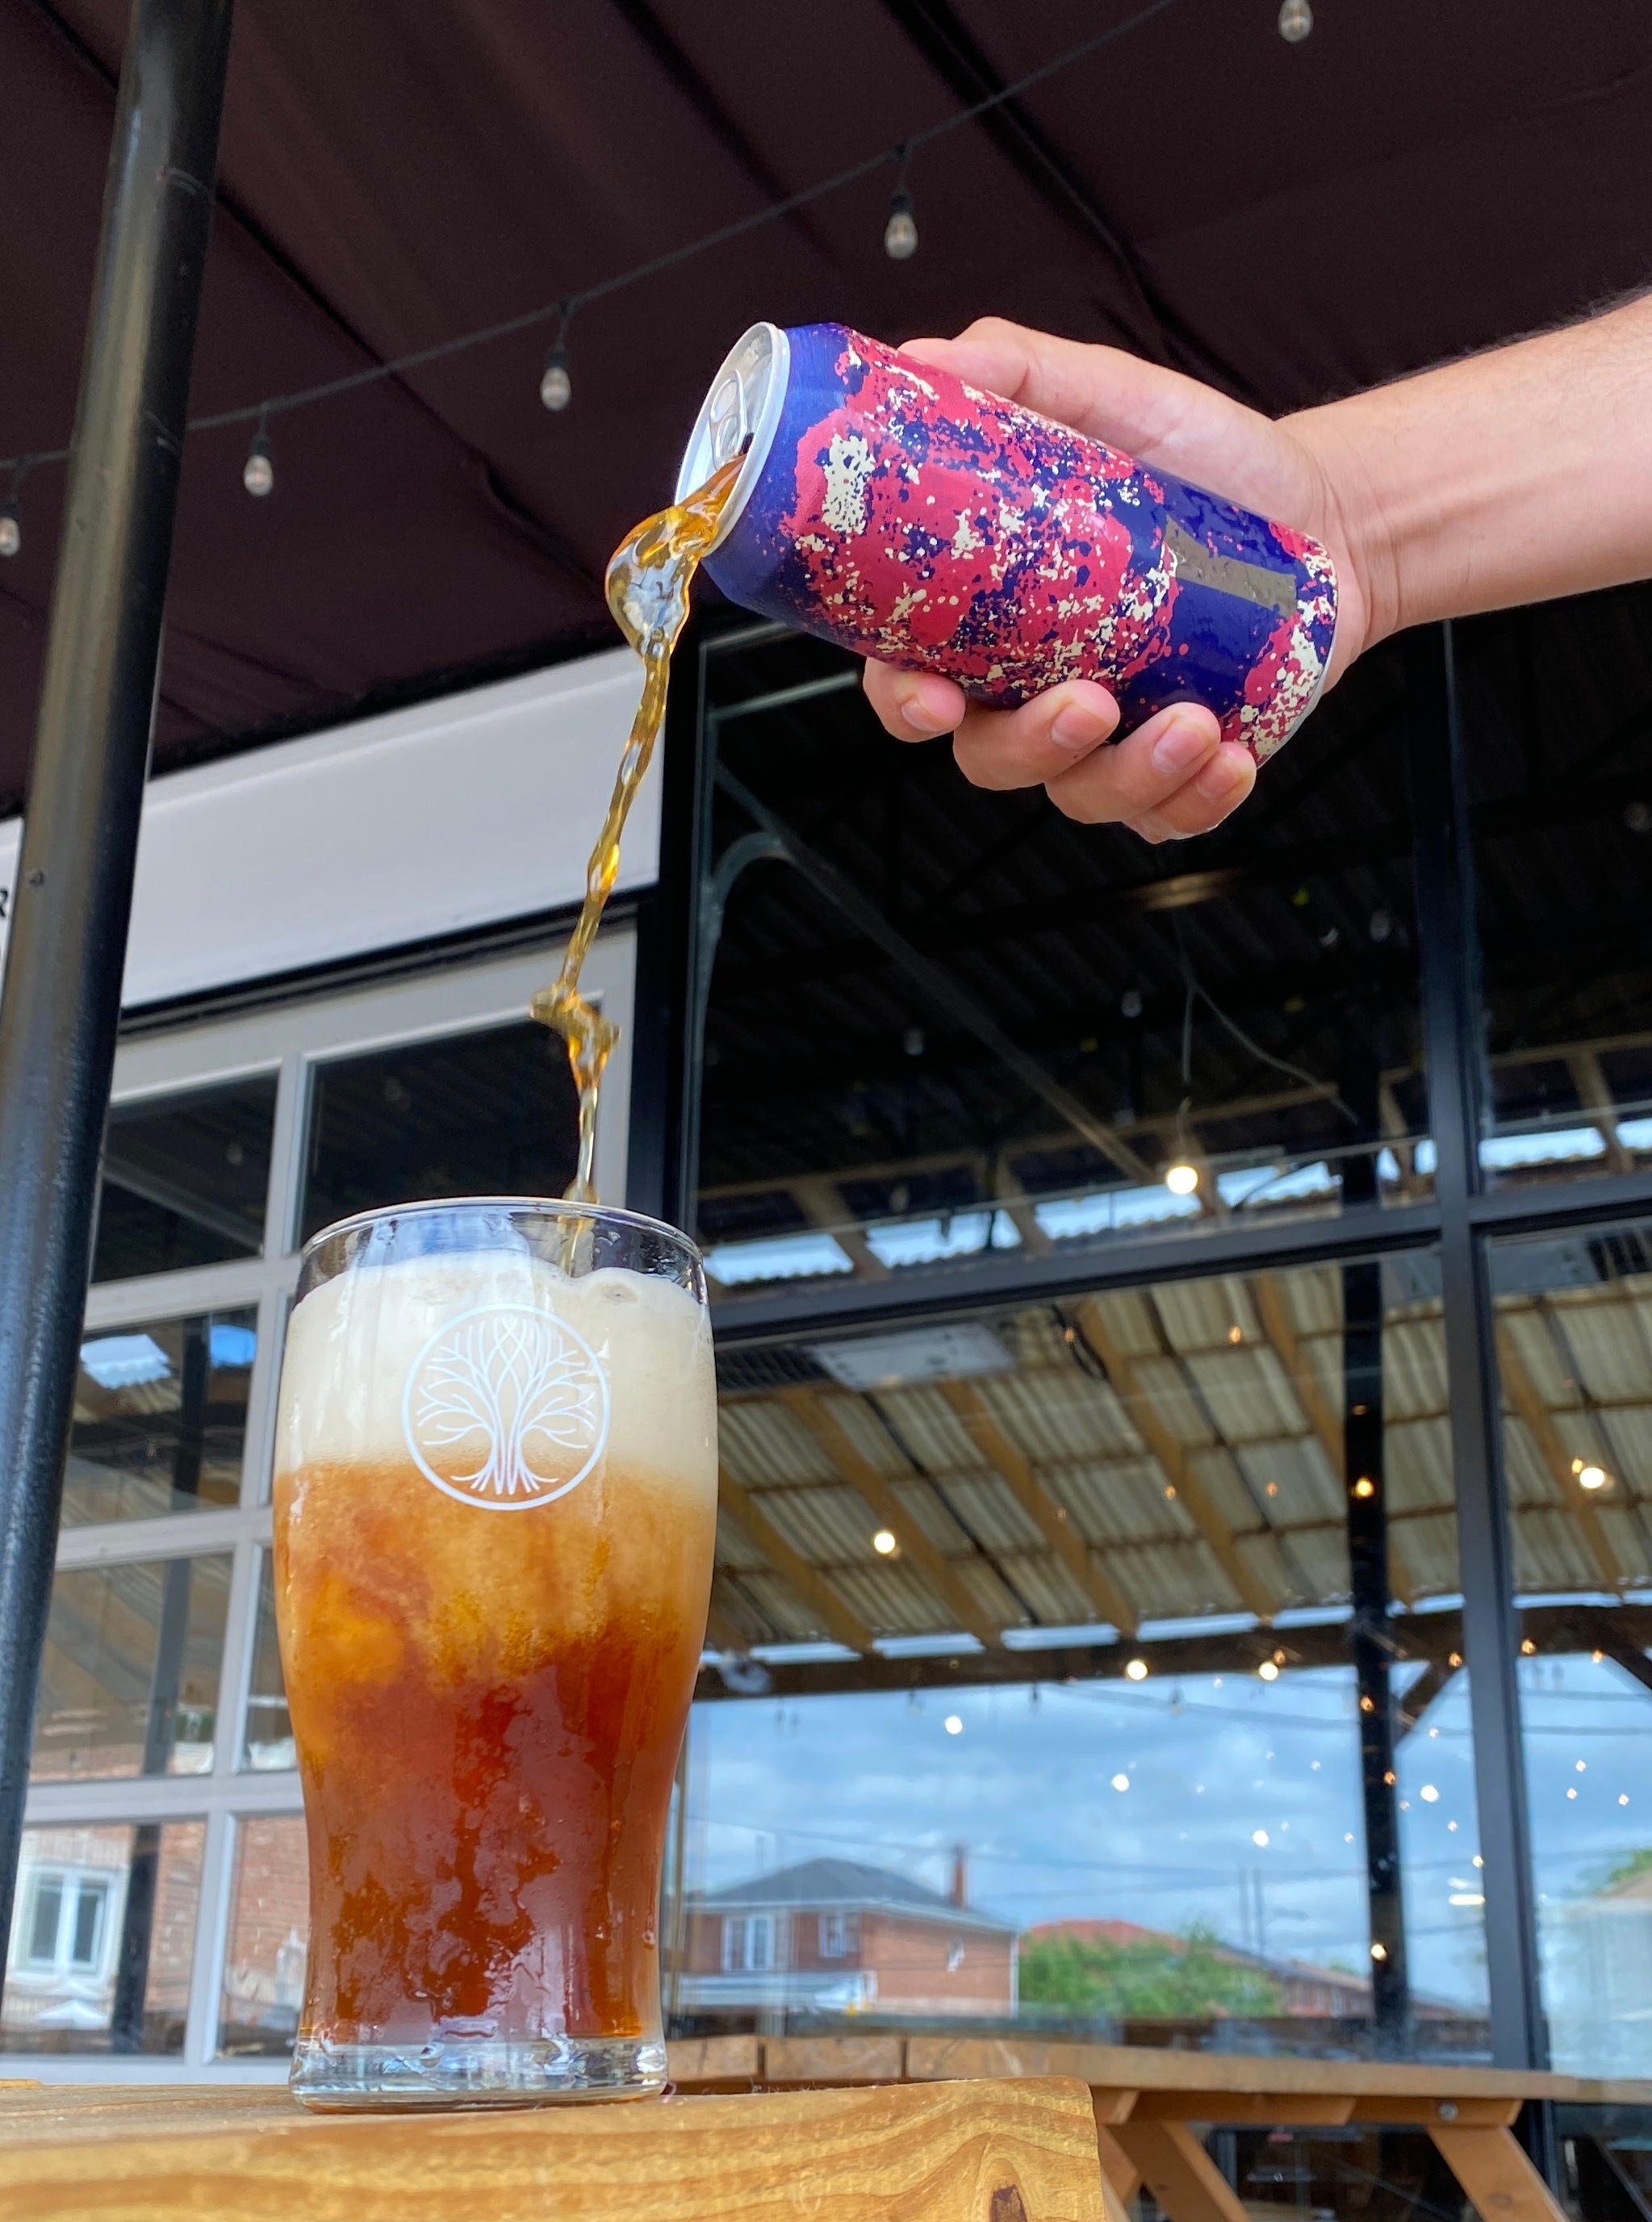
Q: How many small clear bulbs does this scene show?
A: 5